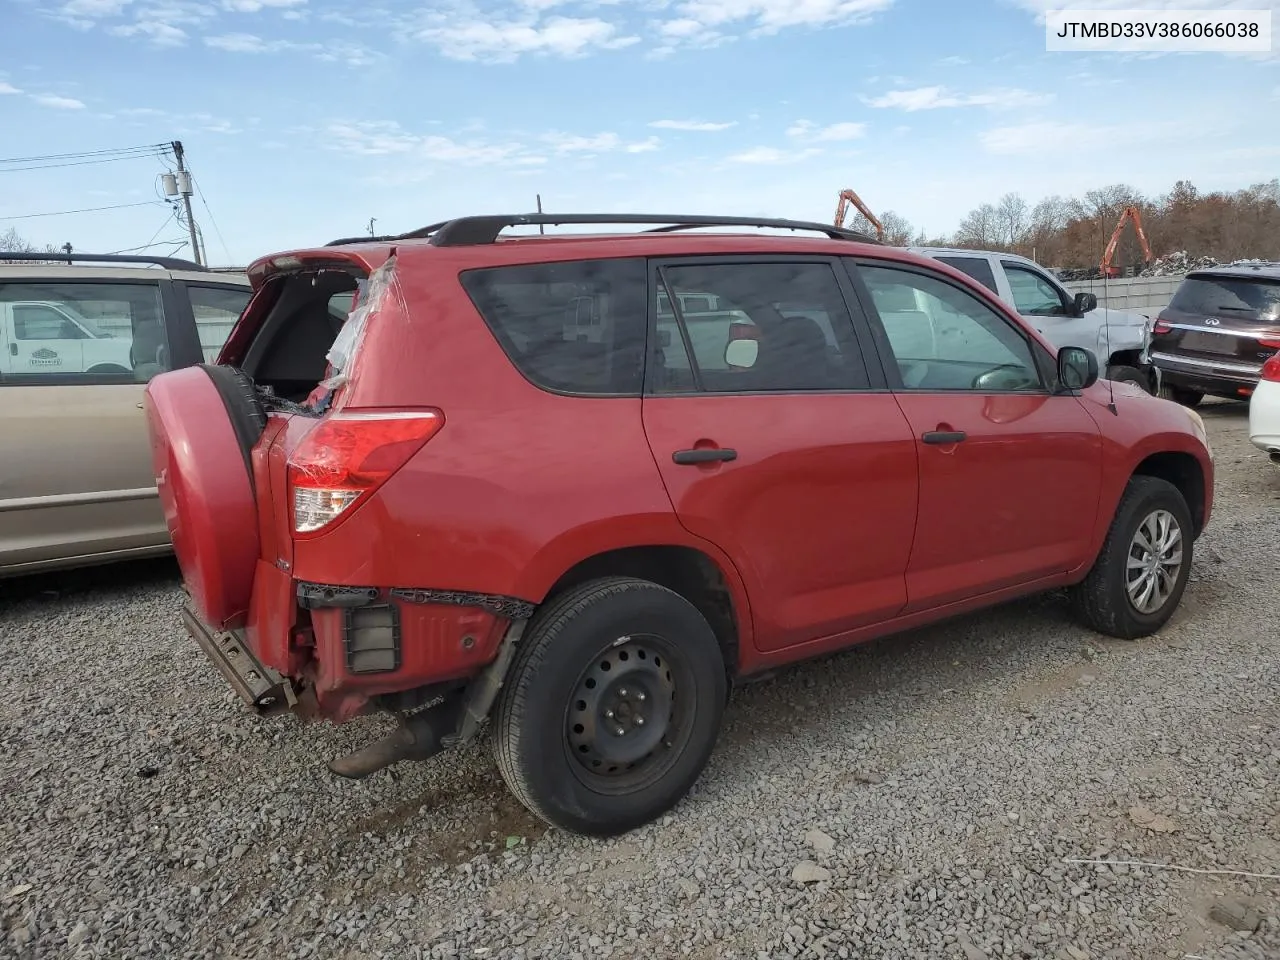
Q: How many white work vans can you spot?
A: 1